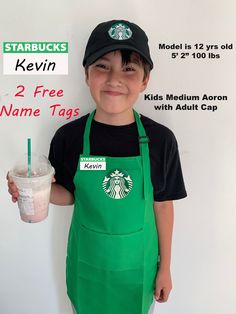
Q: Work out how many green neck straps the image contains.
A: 2